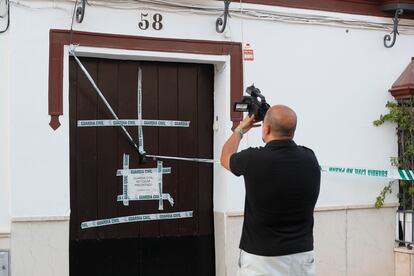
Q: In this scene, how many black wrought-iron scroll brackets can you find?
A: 3